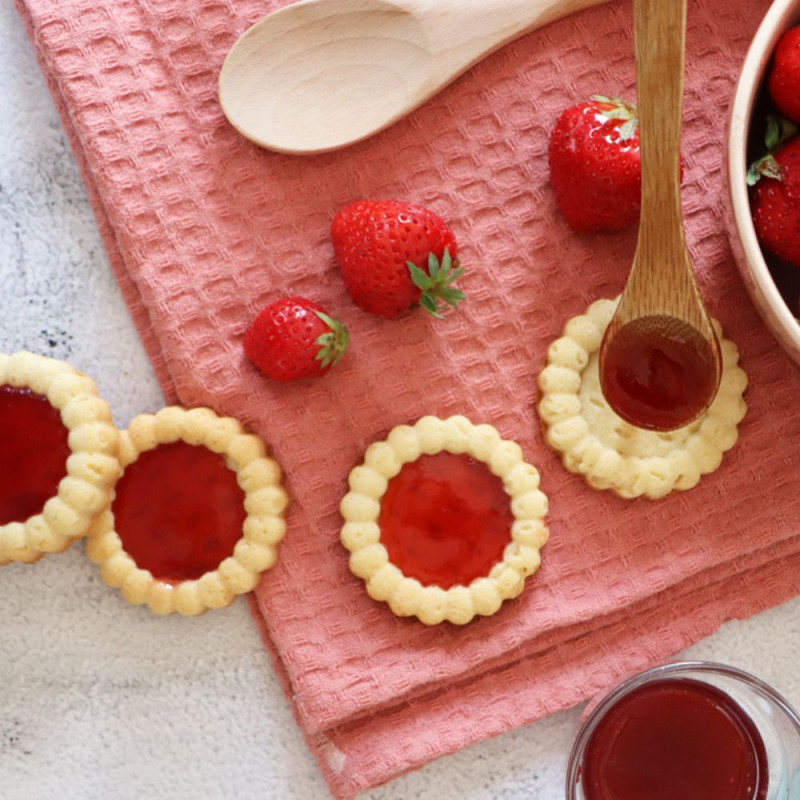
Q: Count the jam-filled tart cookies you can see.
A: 3